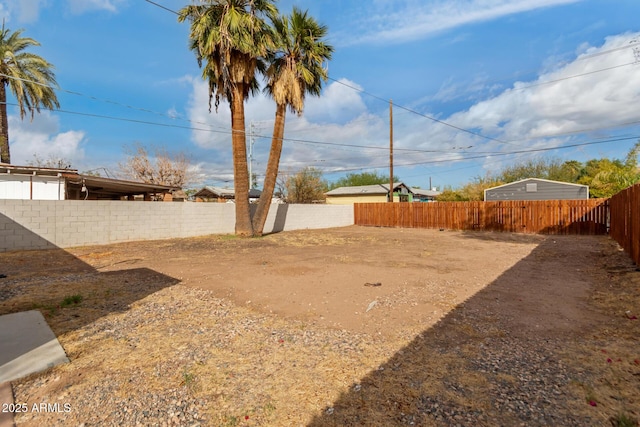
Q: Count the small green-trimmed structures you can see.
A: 1